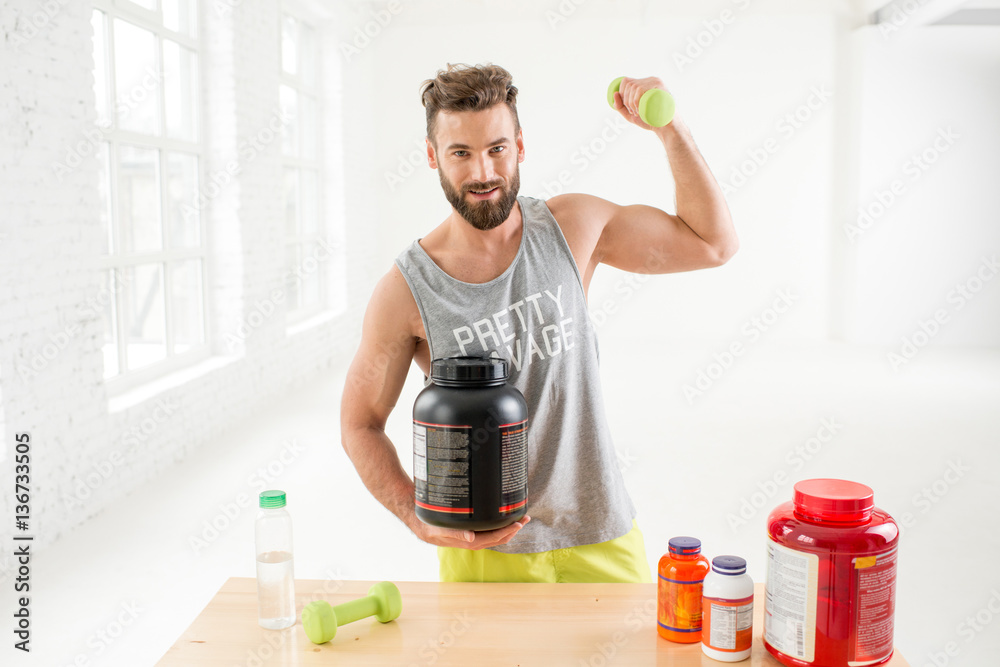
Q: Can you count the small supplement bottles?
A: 2